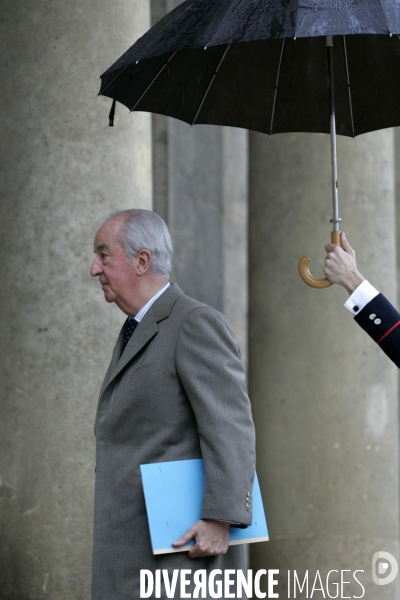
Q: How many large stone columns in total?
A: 2